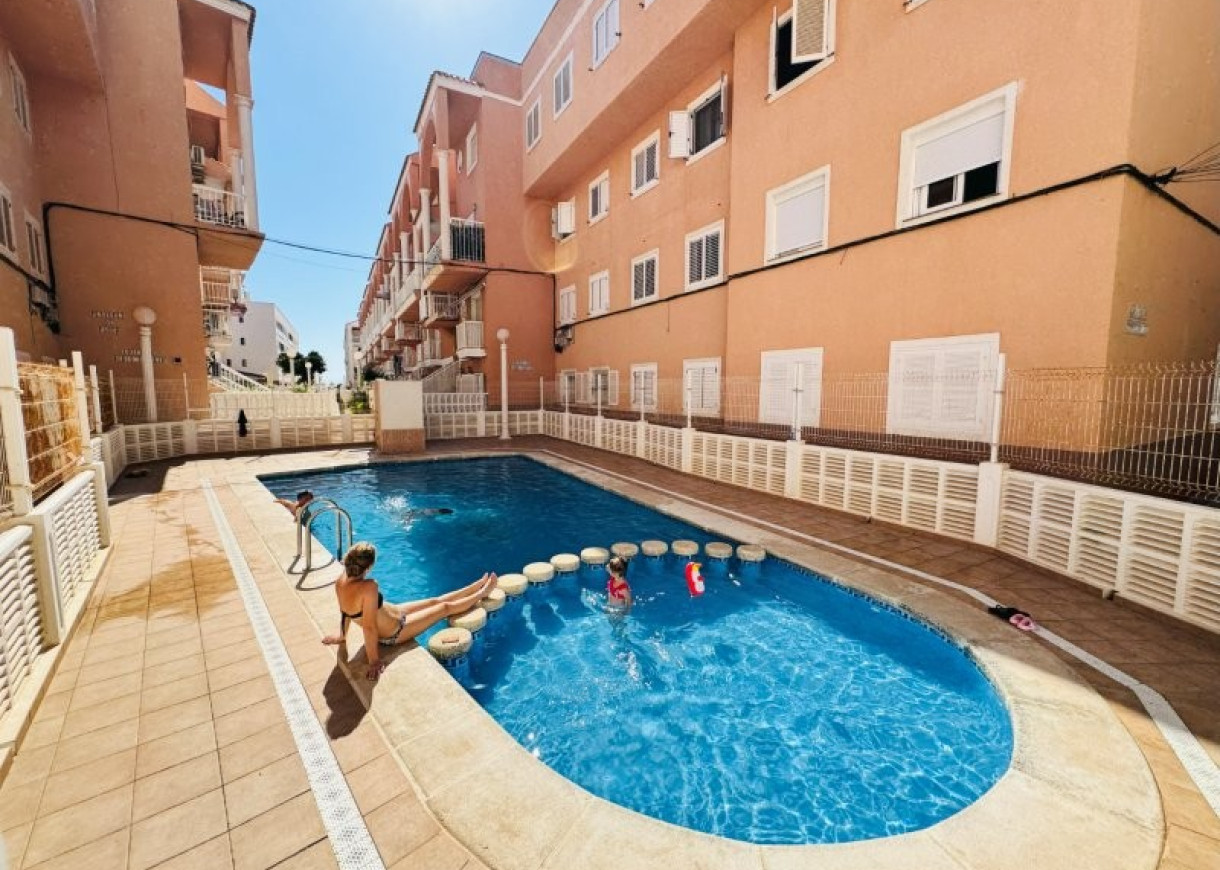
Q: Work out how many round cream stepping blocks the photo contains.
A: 12